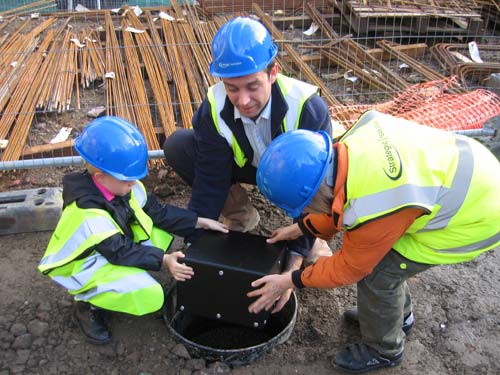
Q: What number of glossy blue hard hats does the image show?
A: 3